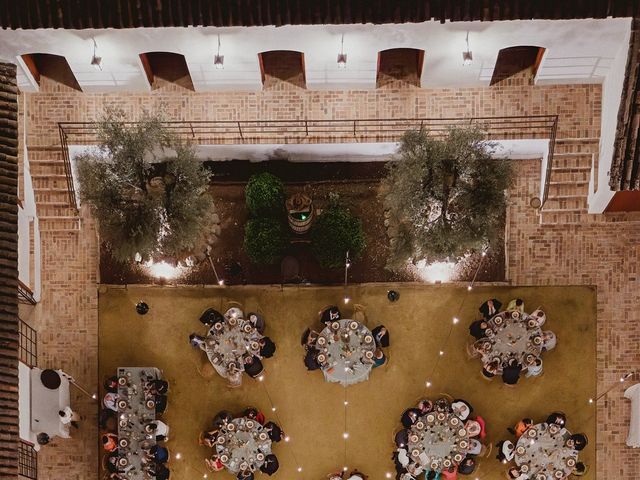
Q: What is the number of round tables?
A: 6